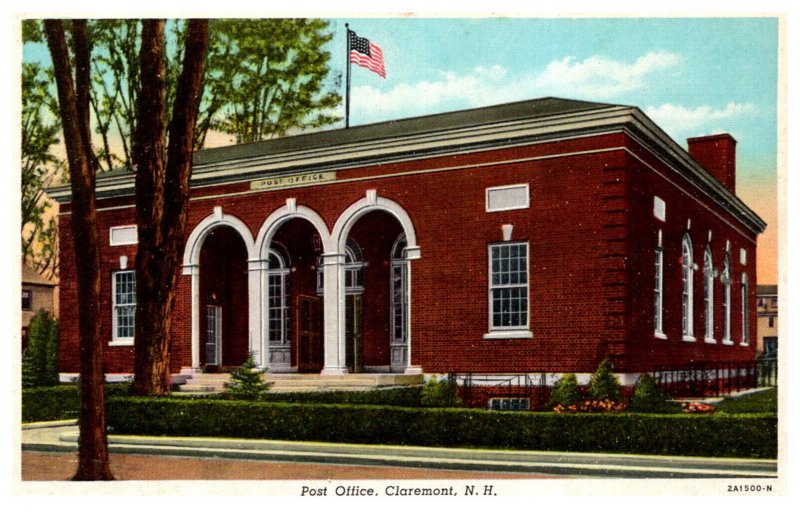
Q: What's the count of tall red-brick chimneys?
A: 1